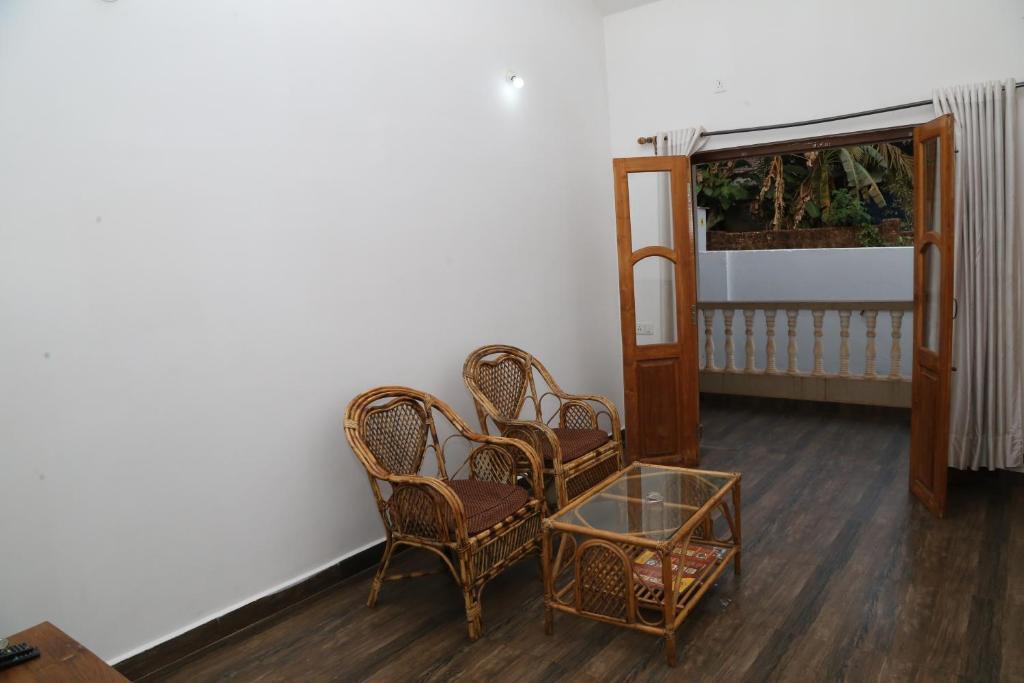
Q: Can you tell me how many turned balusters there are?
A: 9